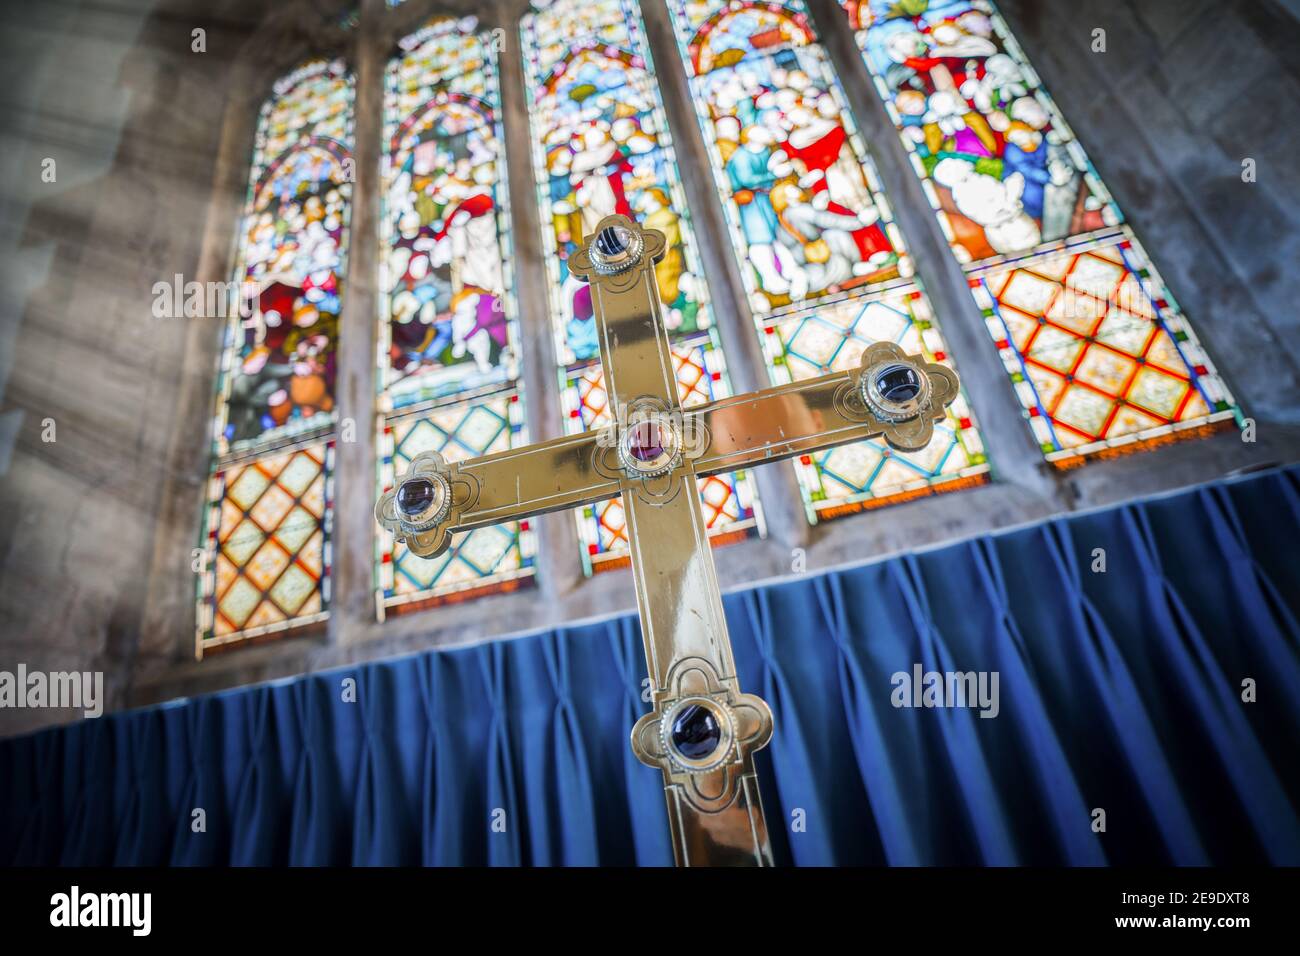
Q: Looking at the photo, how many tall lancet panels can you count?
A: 5